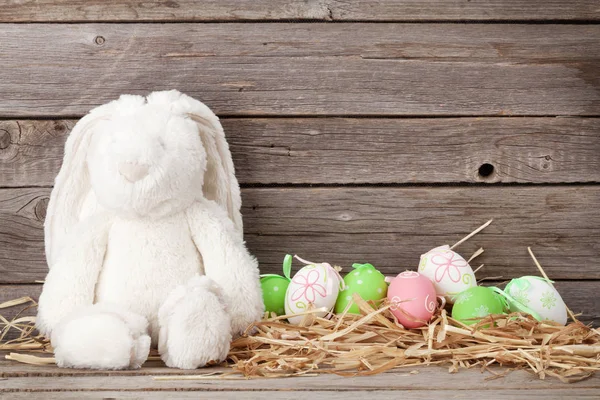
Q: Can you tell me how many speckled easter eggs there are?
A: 2